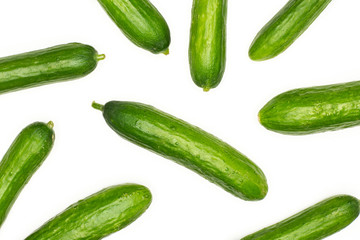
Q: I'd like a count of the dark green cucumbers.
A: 9